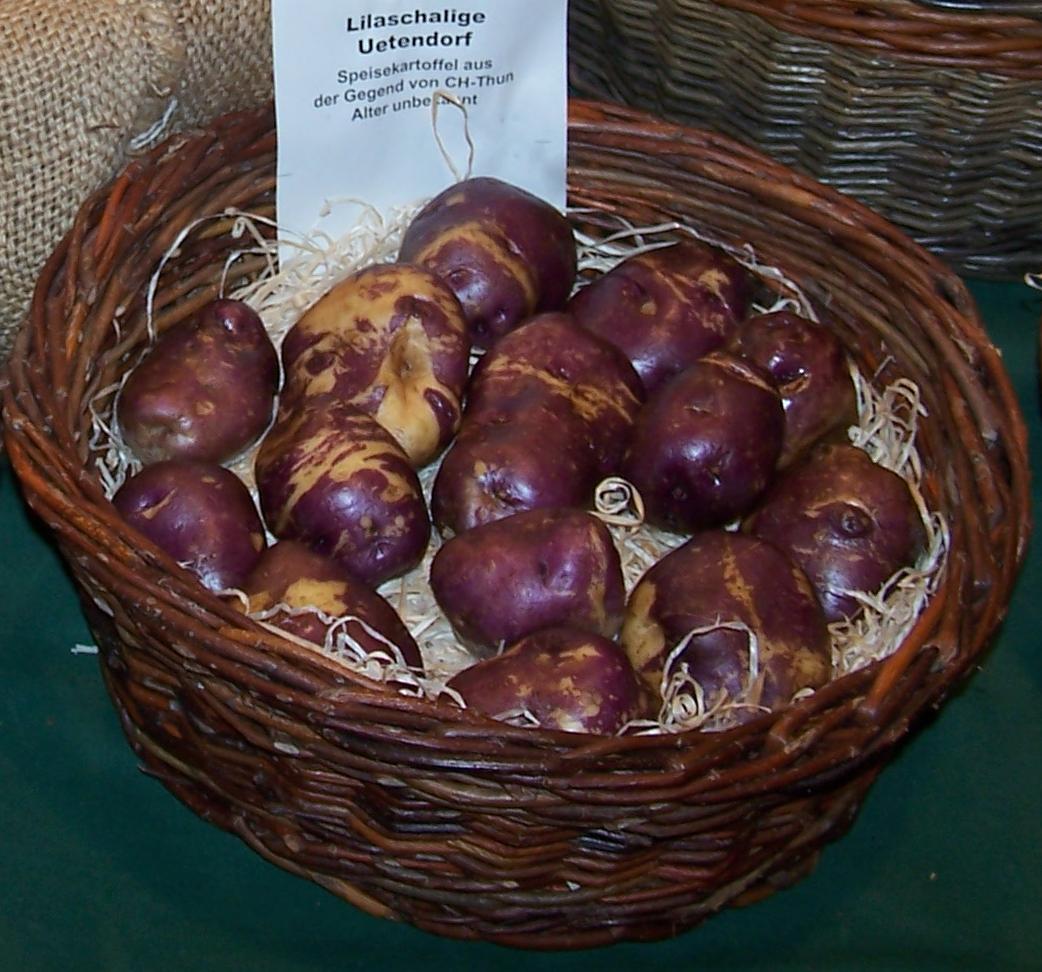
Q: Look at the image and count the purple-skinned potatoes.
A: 14